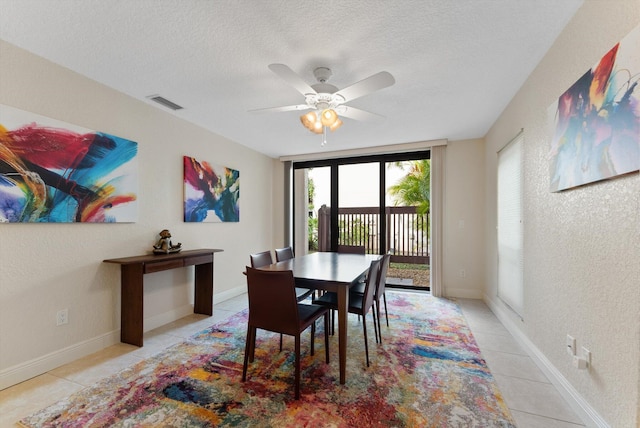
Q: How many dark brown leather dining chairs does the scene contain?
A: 6